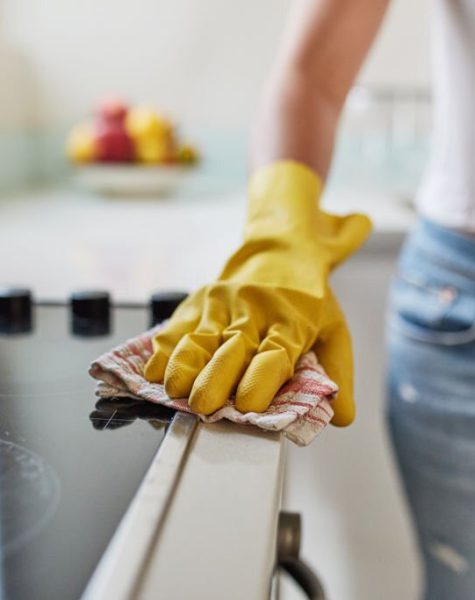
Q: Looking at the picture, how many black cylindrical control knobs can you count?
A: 3